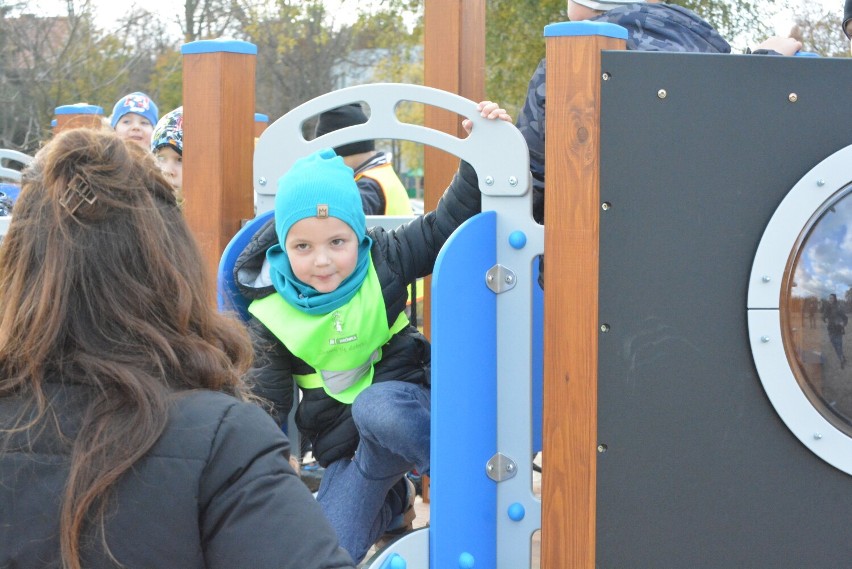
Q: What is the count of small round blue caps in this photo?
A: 4